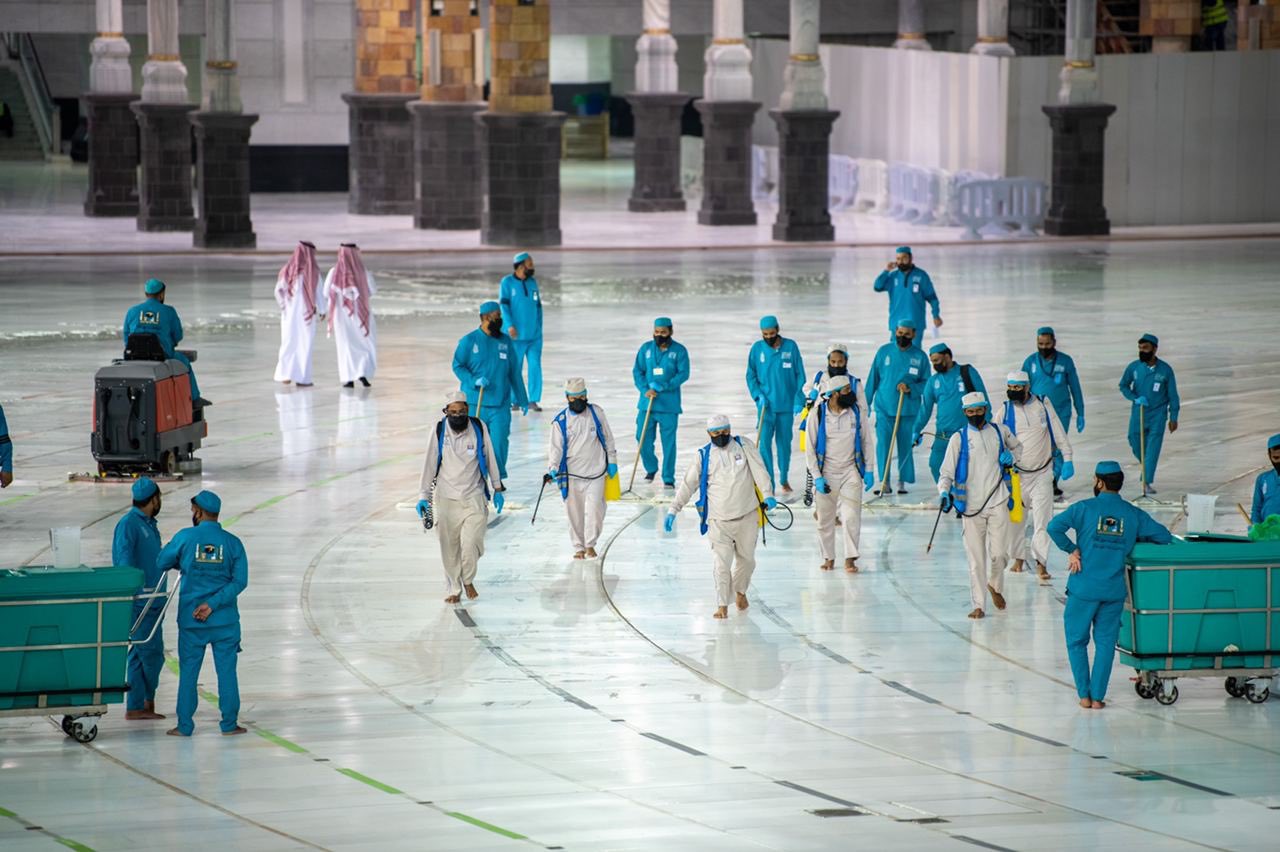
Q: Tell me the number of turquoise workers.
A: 15